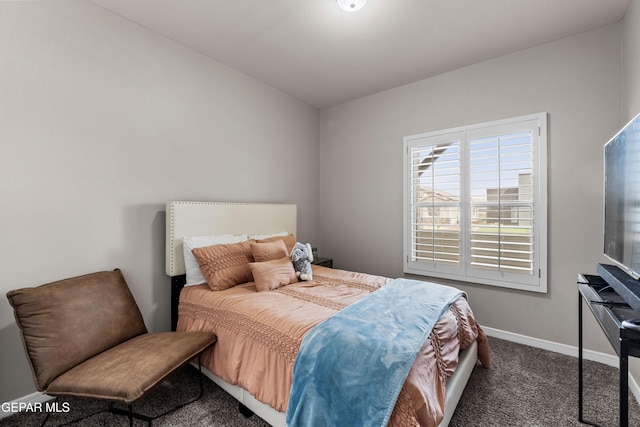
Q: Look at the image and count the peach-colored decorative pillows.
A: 4